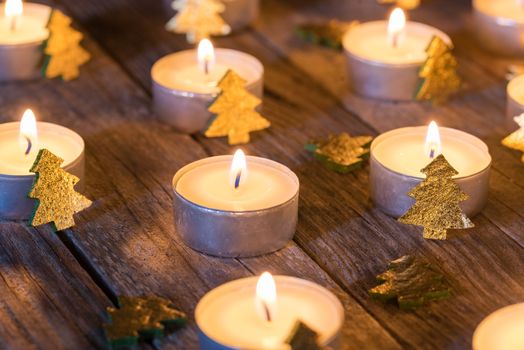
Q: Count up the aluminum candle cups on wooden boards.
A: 11